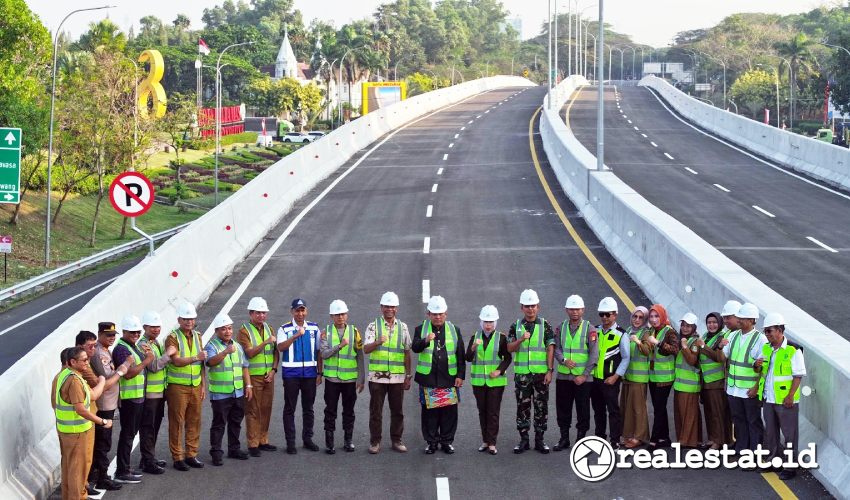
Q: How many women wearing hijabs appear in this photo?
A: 5